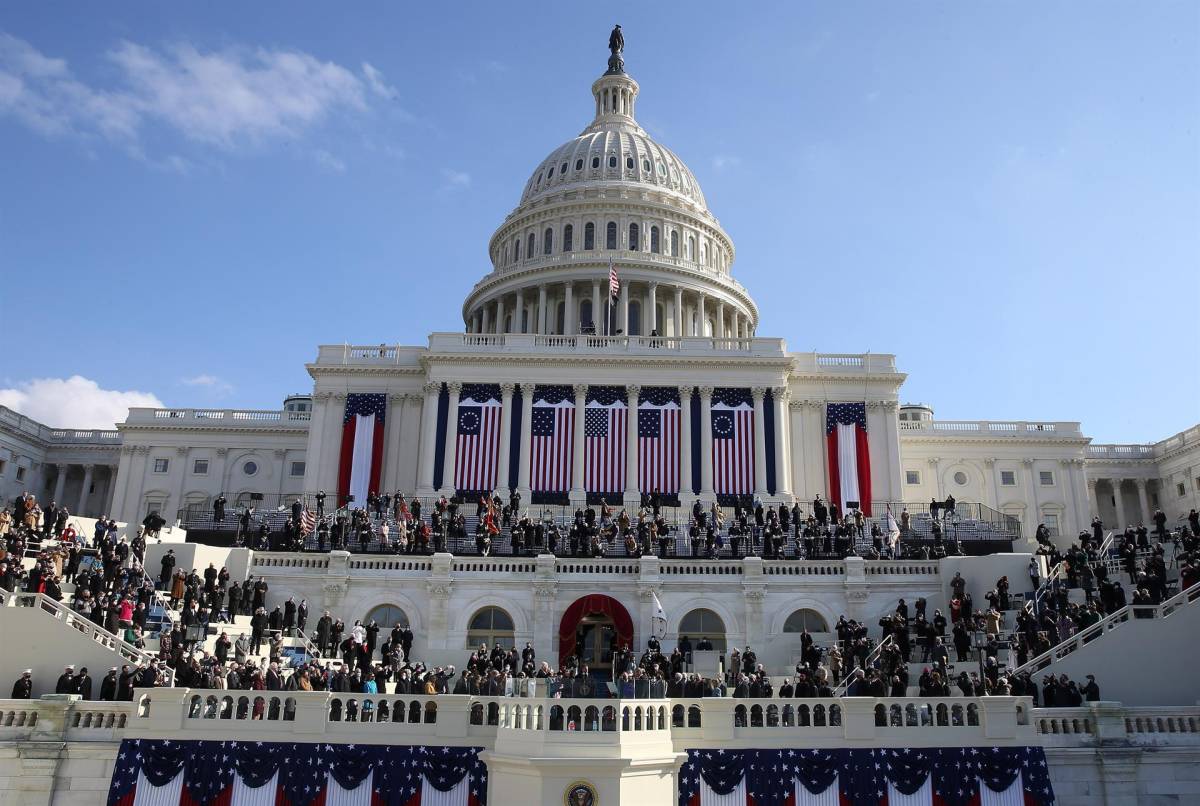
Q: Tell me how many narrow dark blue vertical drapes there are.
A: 4